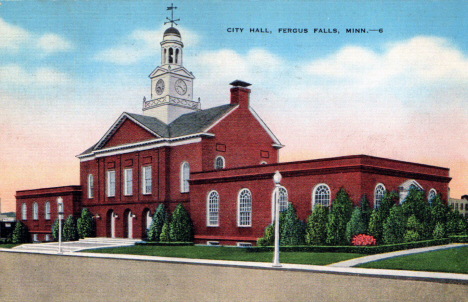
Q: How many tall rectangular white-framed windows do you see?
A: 3